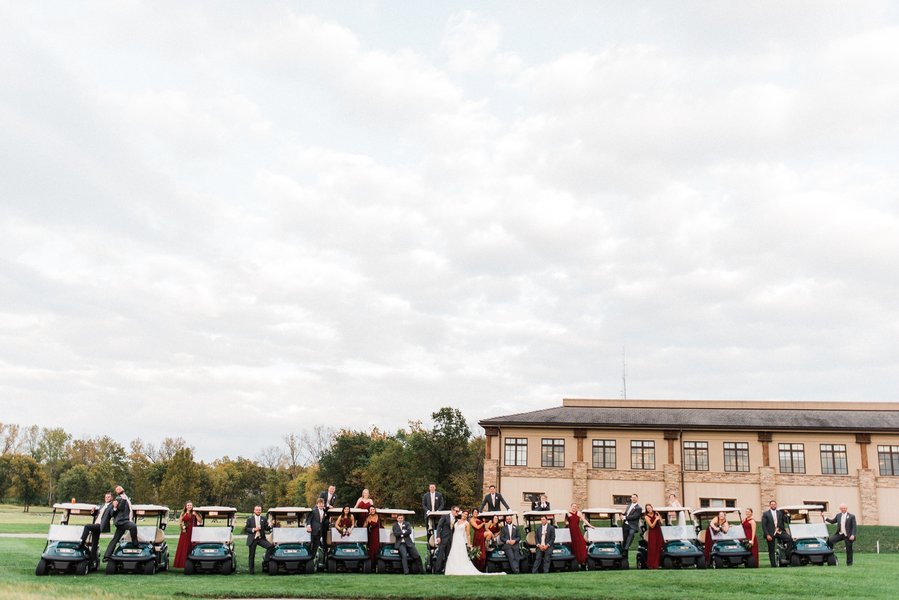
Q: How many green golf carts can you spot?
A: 13